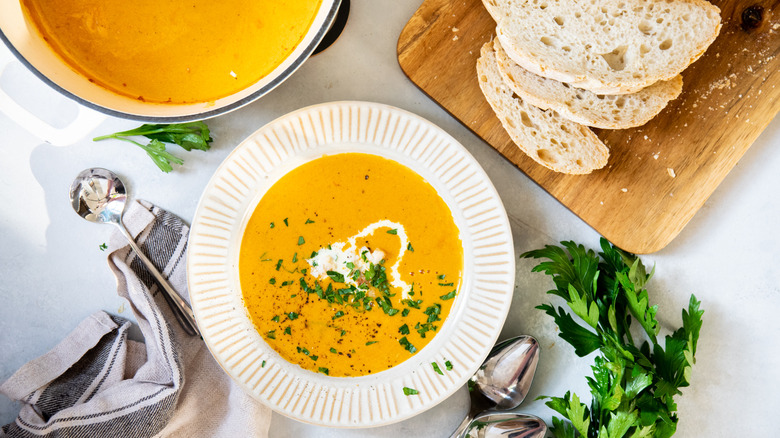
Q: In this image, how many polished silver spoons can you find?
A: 3